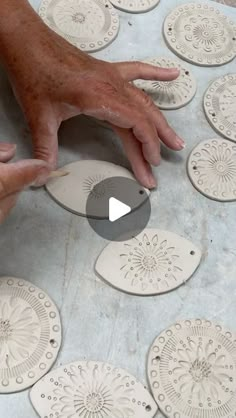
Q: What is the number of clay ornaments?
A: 11